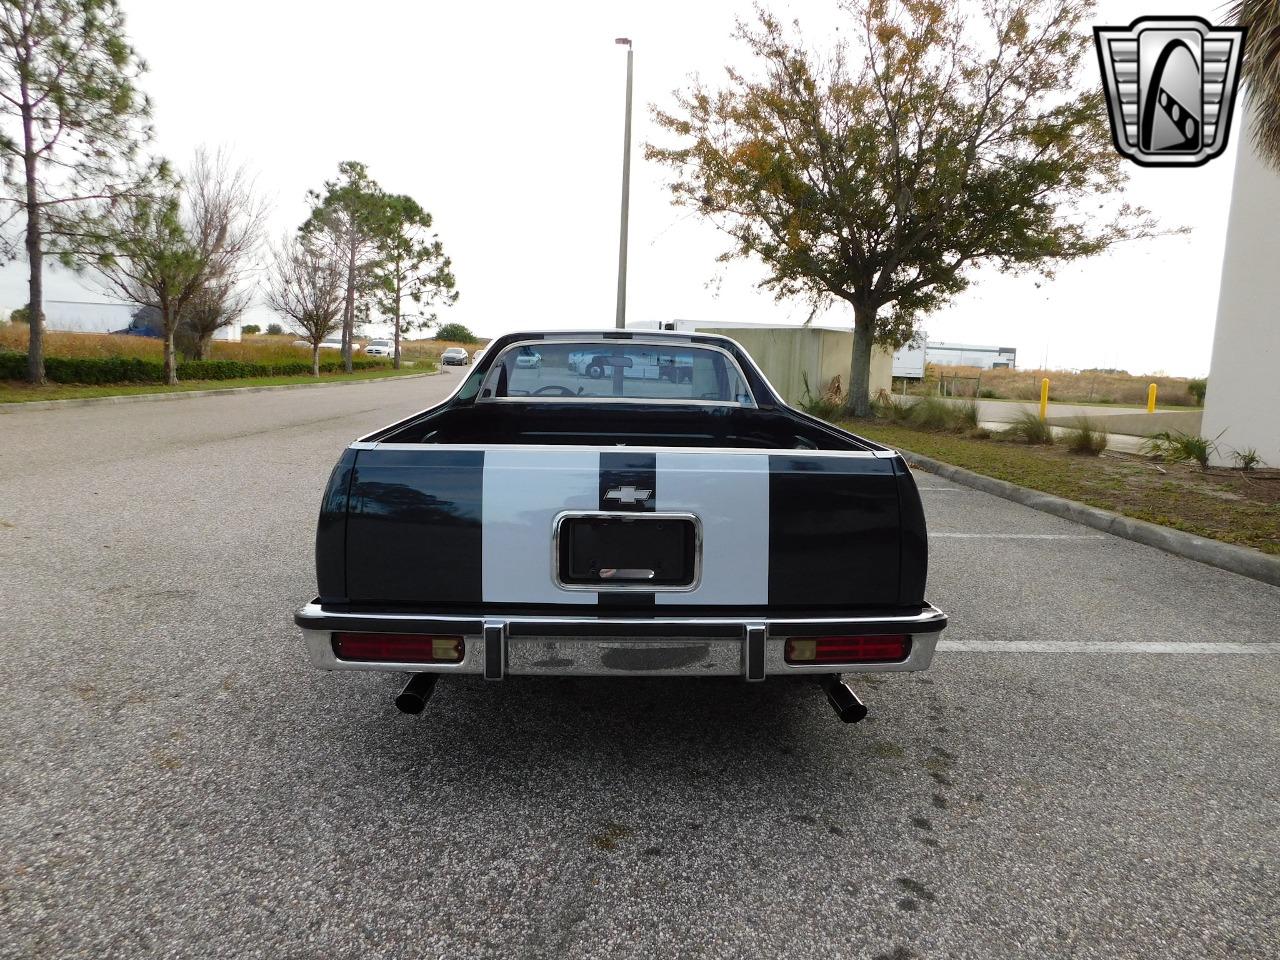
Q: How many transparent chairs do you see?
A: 0